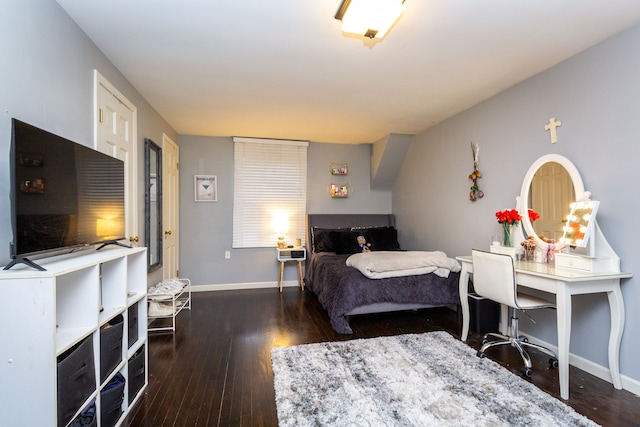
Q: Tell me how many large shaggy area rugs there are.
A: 1